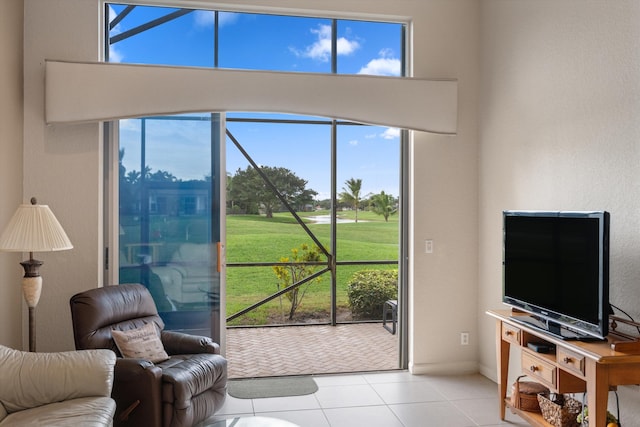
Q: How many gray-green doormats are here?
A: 1